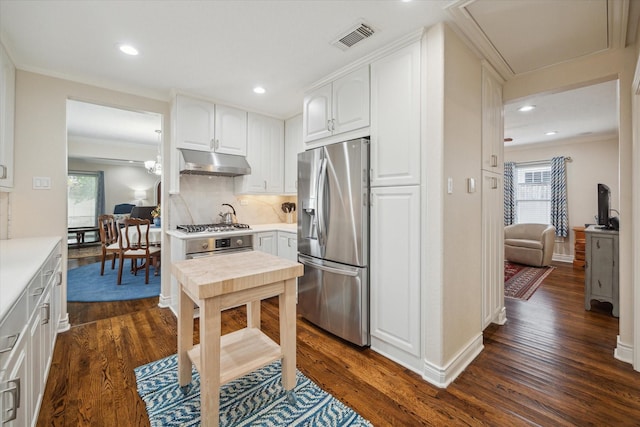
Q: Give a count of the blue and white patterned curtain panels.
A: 2